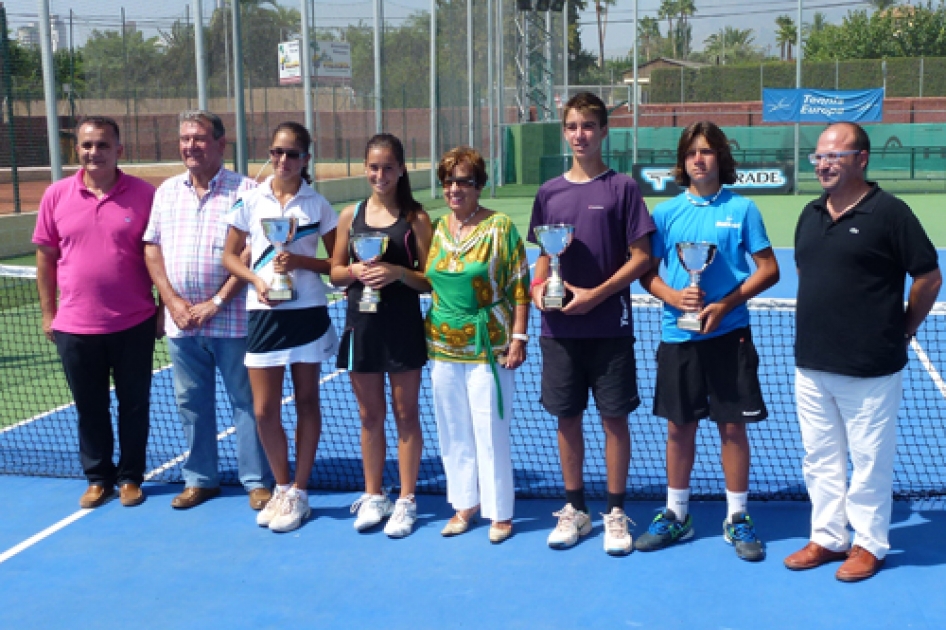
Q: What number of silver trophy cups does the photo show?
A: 4